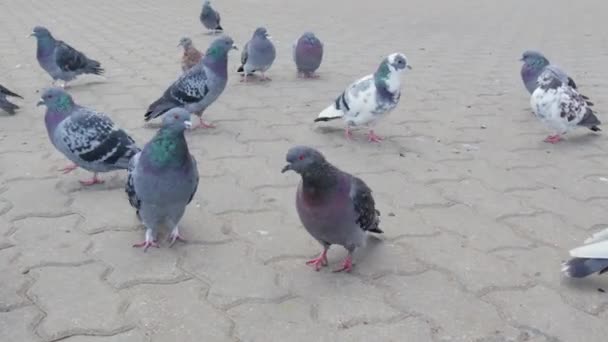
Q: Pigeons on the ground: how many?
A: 14